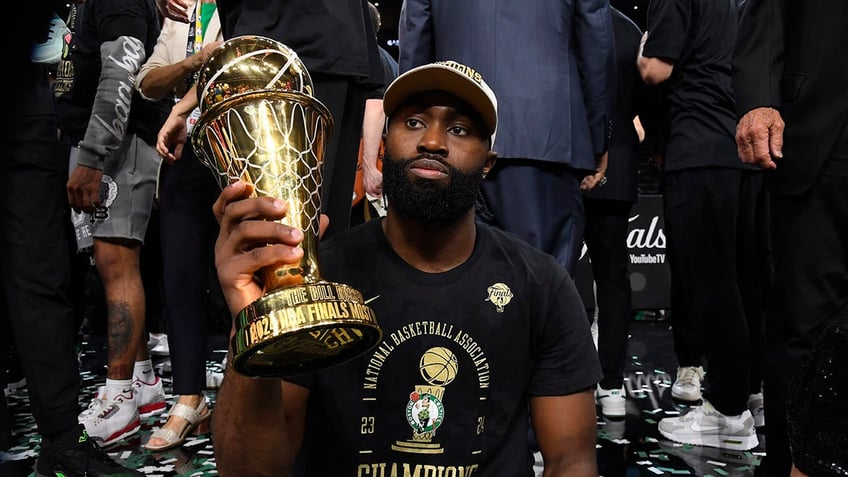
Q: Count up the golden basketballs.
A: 2